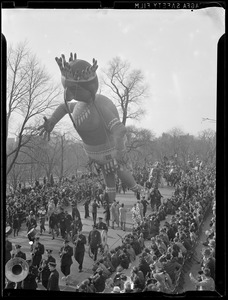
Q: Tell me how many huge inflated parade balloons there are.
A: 1